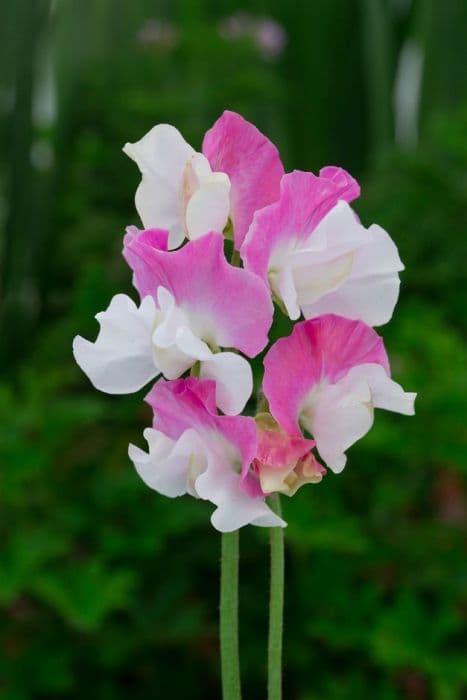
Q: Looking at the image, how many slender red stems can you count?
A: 0